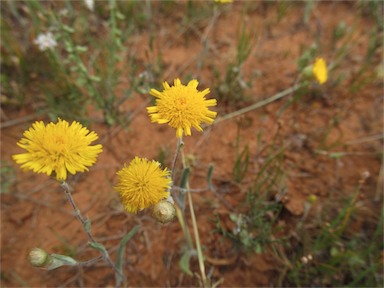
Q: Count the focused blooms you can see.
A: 3